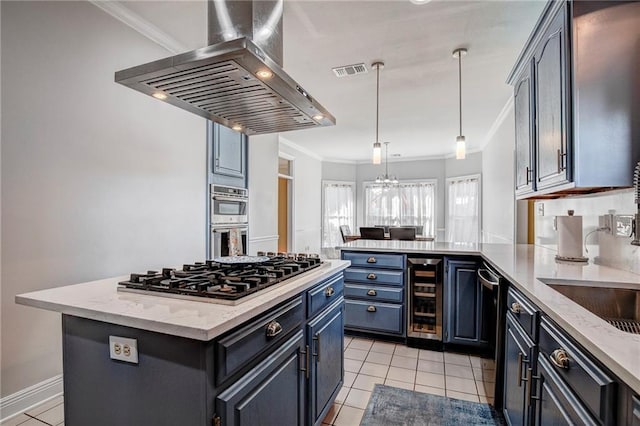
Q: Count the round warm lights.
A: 4